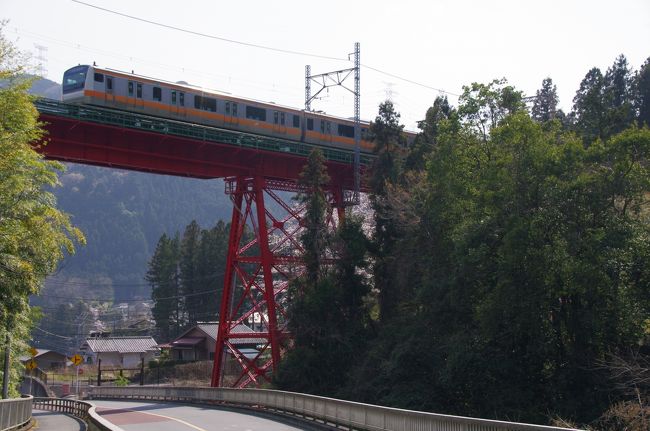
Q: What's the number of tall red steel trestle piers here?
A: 1